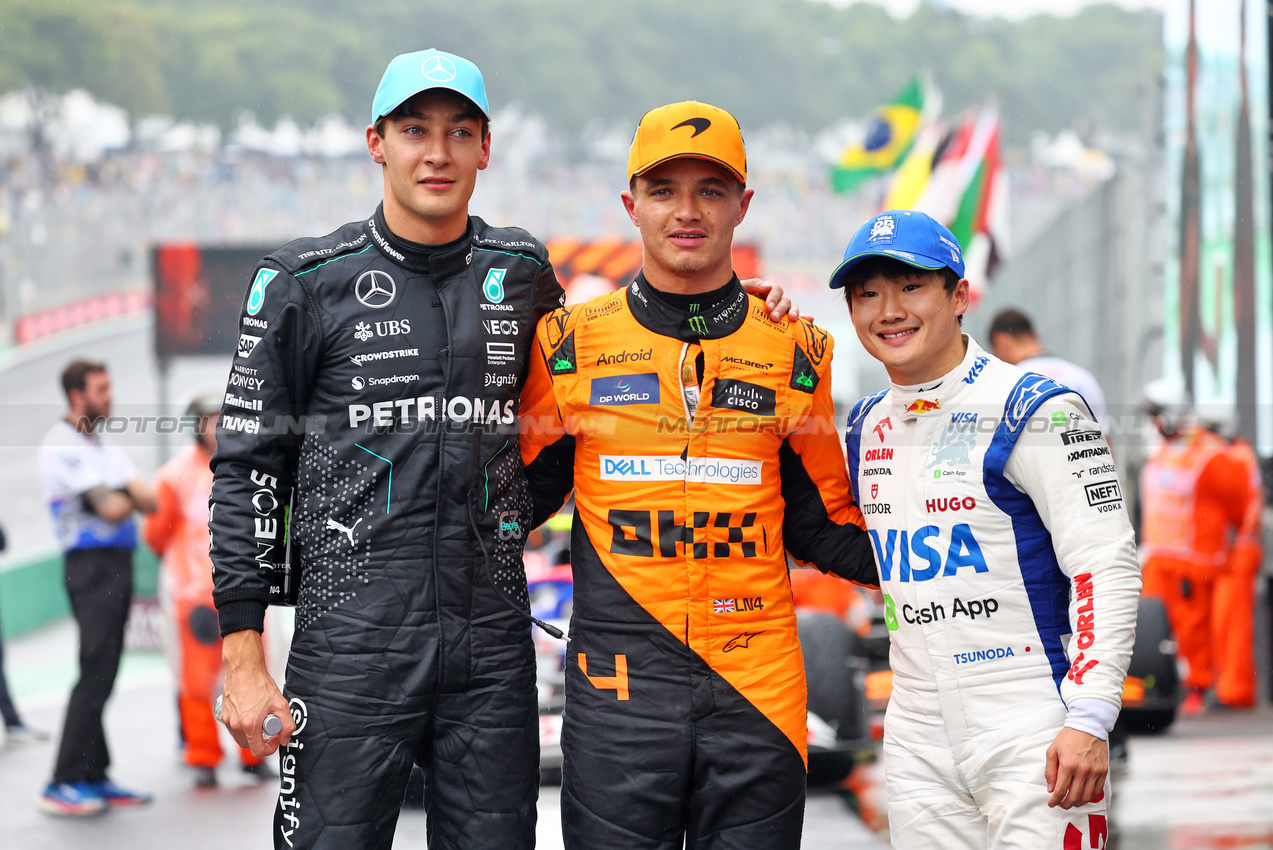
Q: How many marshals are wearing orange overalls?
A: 3